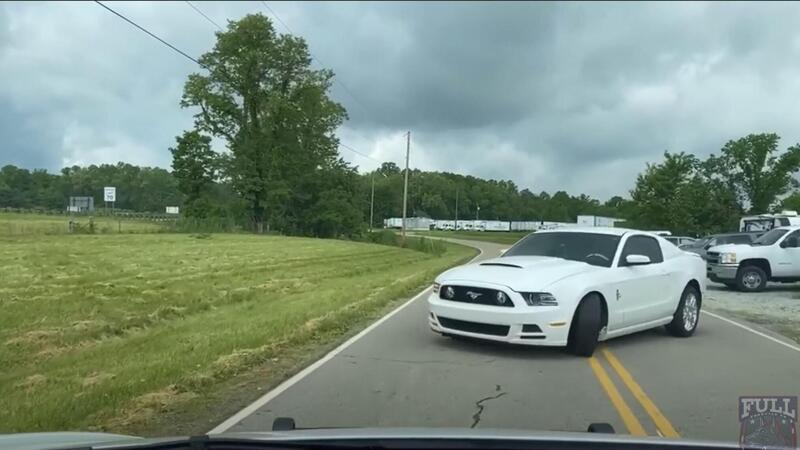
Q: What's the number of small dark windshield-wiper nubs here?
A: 2